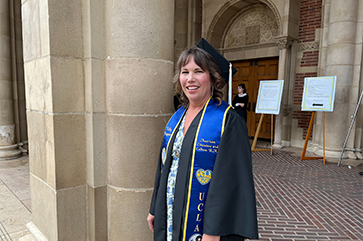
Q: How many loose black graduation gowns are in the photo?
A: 1